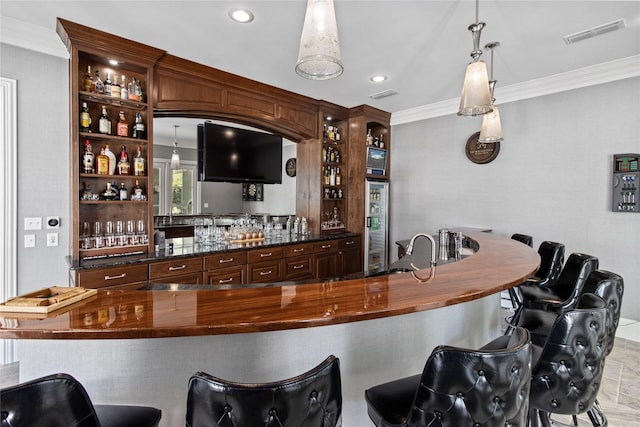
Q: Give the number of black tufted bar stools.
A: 8